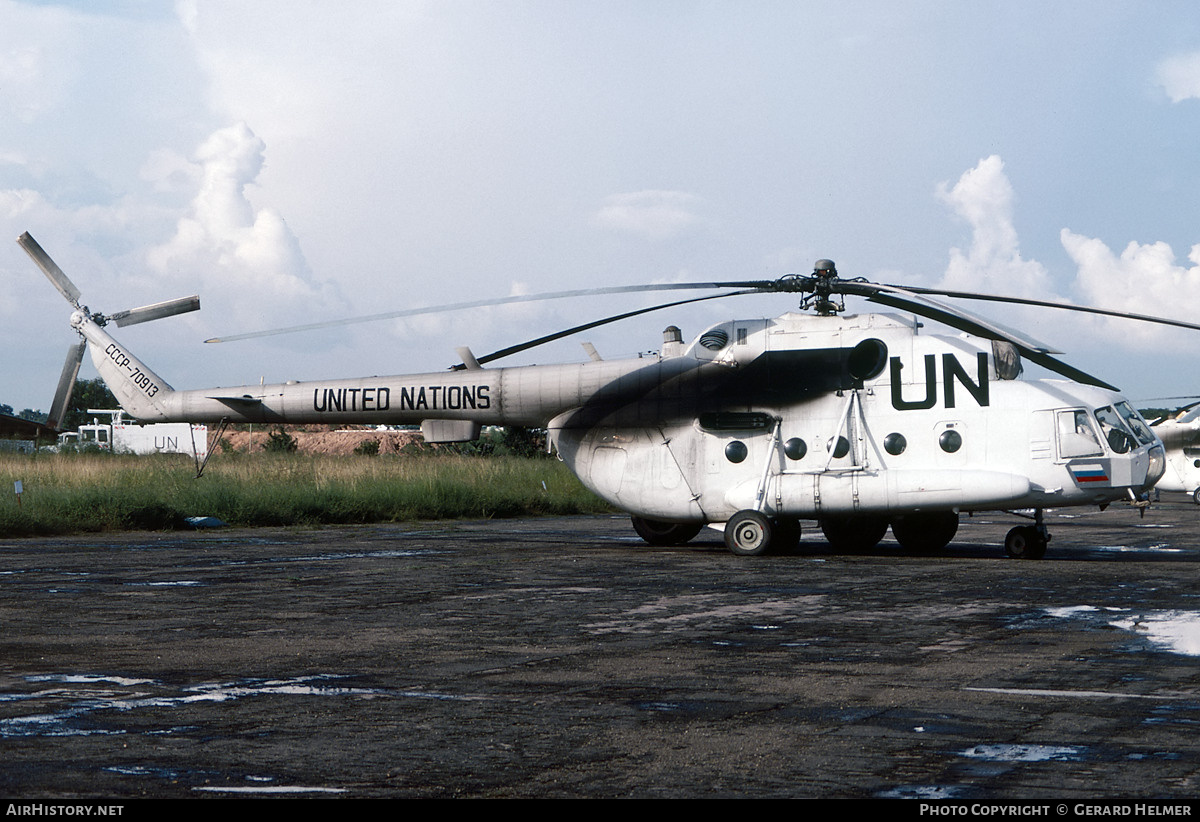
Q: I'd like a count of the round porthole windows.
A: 5